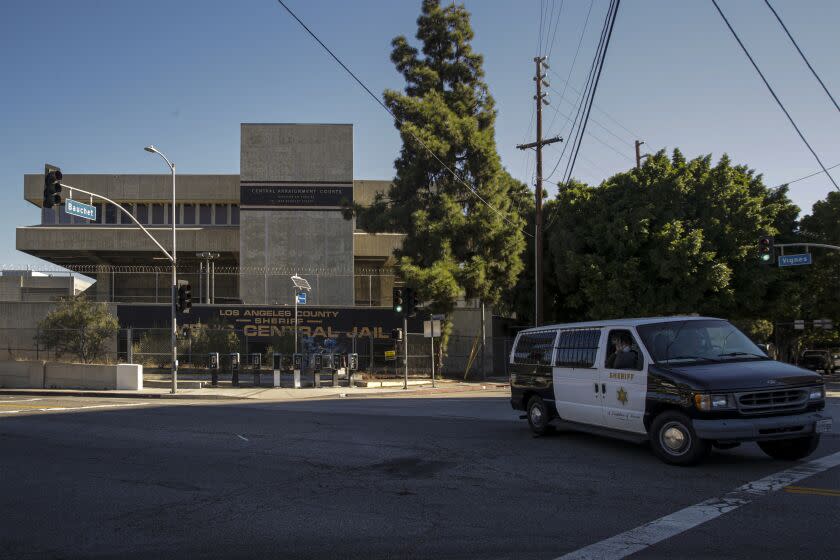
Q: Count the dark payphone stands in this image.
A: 8